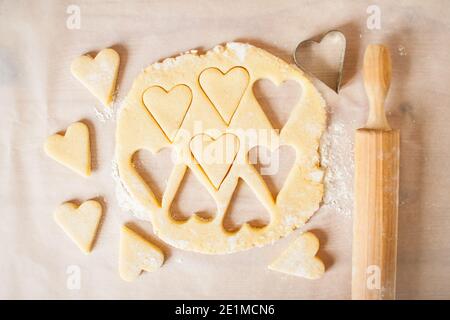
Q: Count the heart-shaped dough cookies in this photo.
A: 8